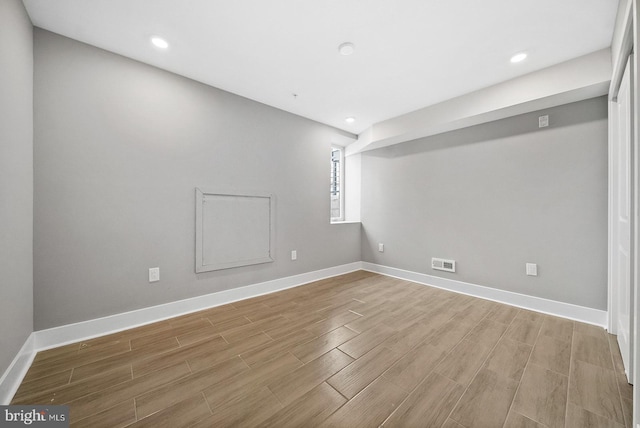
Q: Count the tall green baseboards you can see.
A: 0